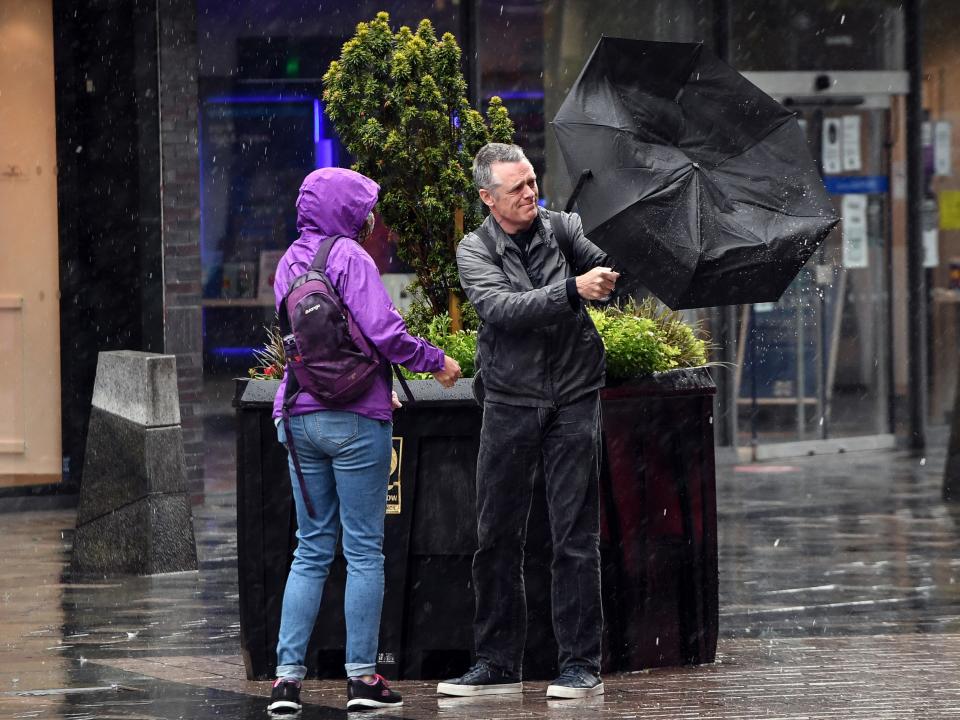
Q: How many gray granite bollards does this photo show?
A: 1